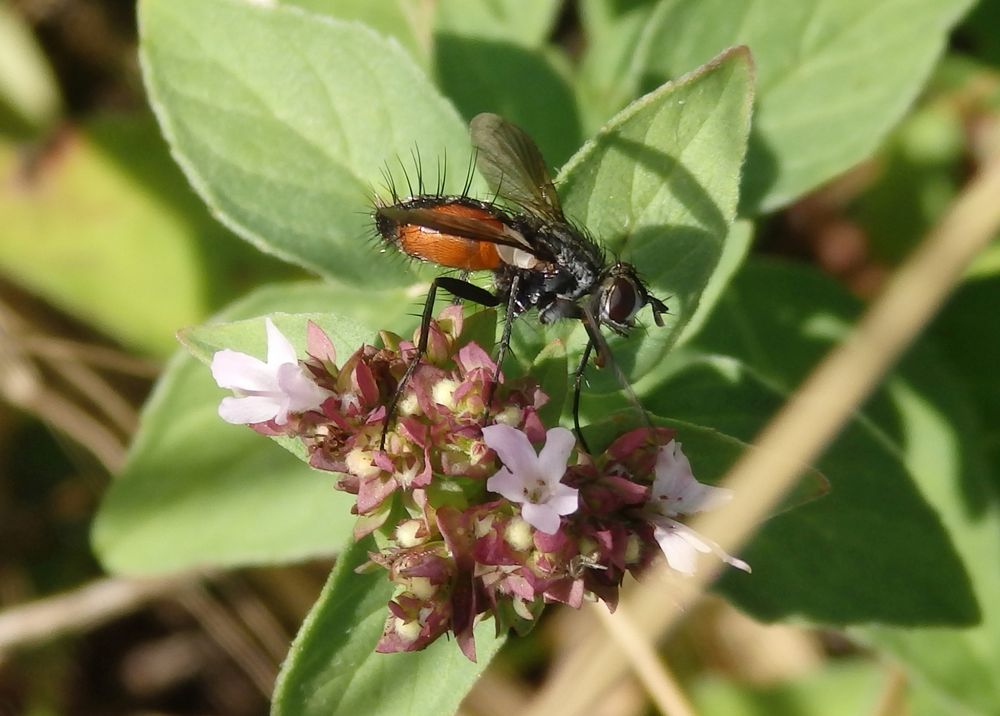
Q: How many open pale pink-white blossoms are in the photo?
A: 4